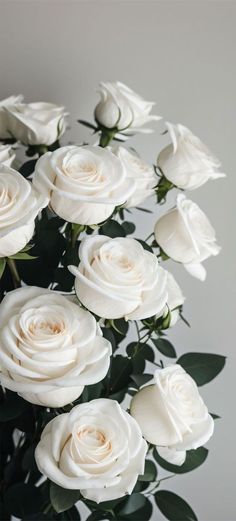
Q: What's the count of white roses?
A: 14